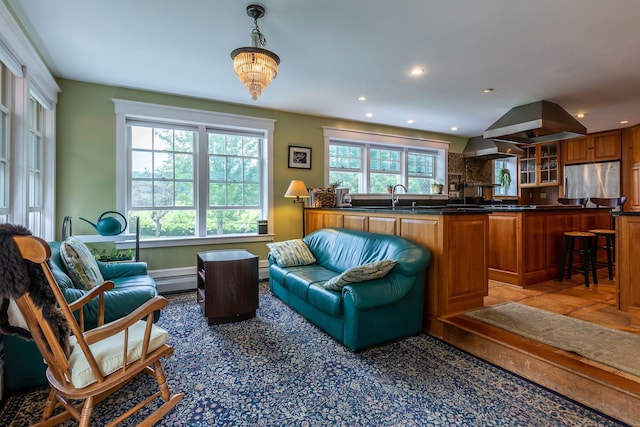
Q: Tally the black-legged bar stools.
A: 2